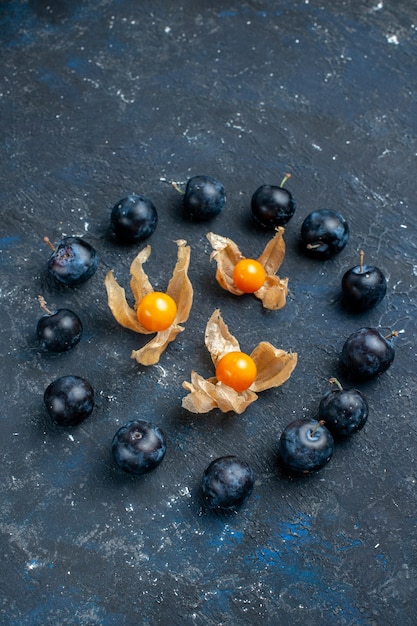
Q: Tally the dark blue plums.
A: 13